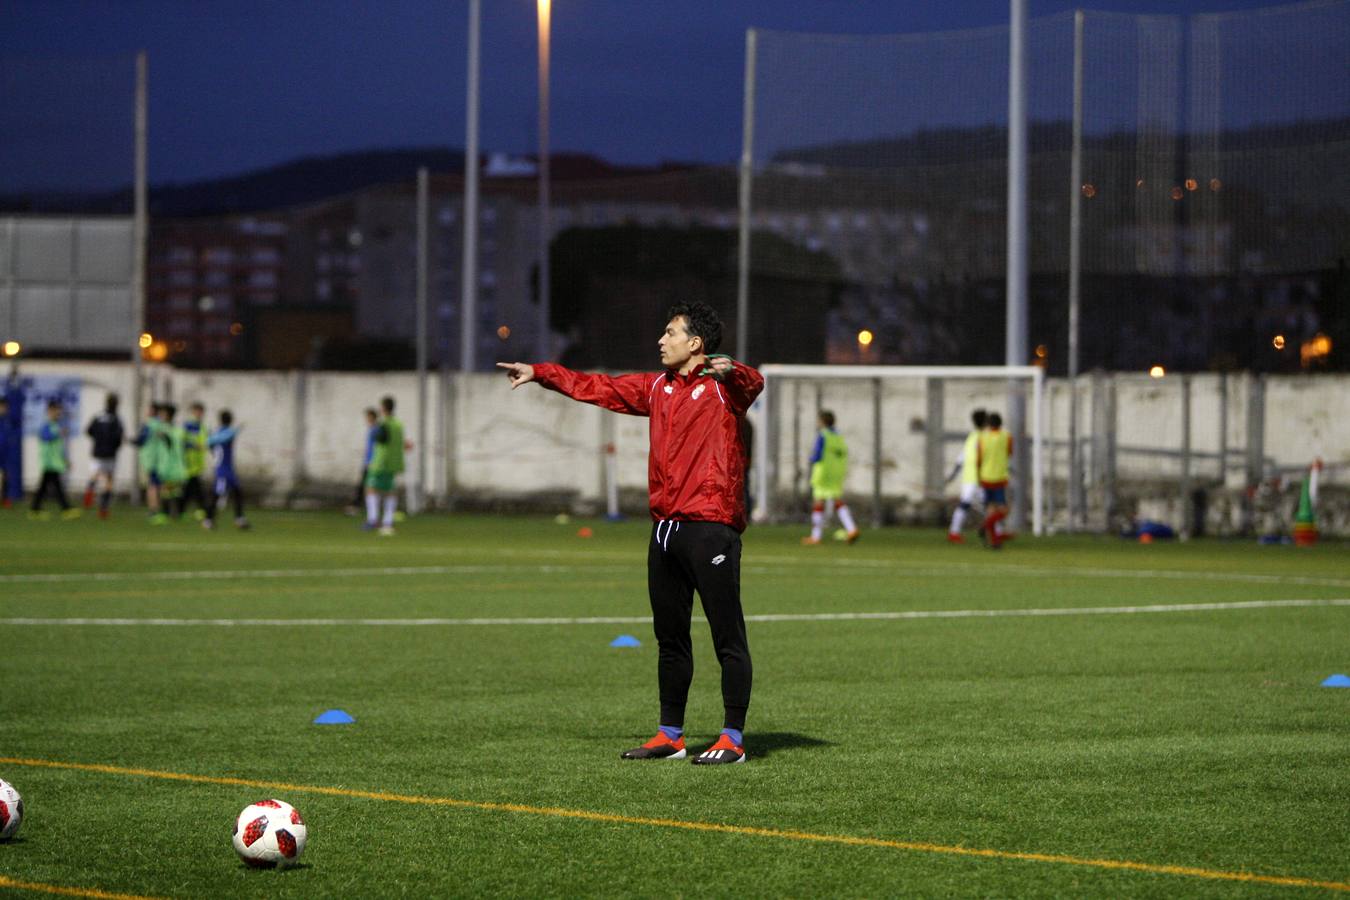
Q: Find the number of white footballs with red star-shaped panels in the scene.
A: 2